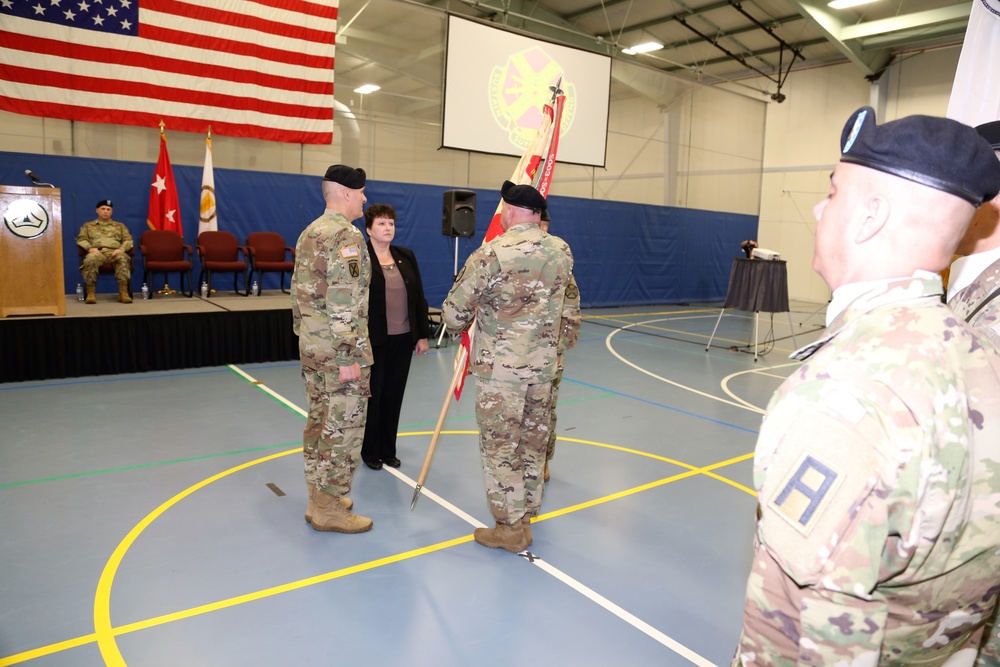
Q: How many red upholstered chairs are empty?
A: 3